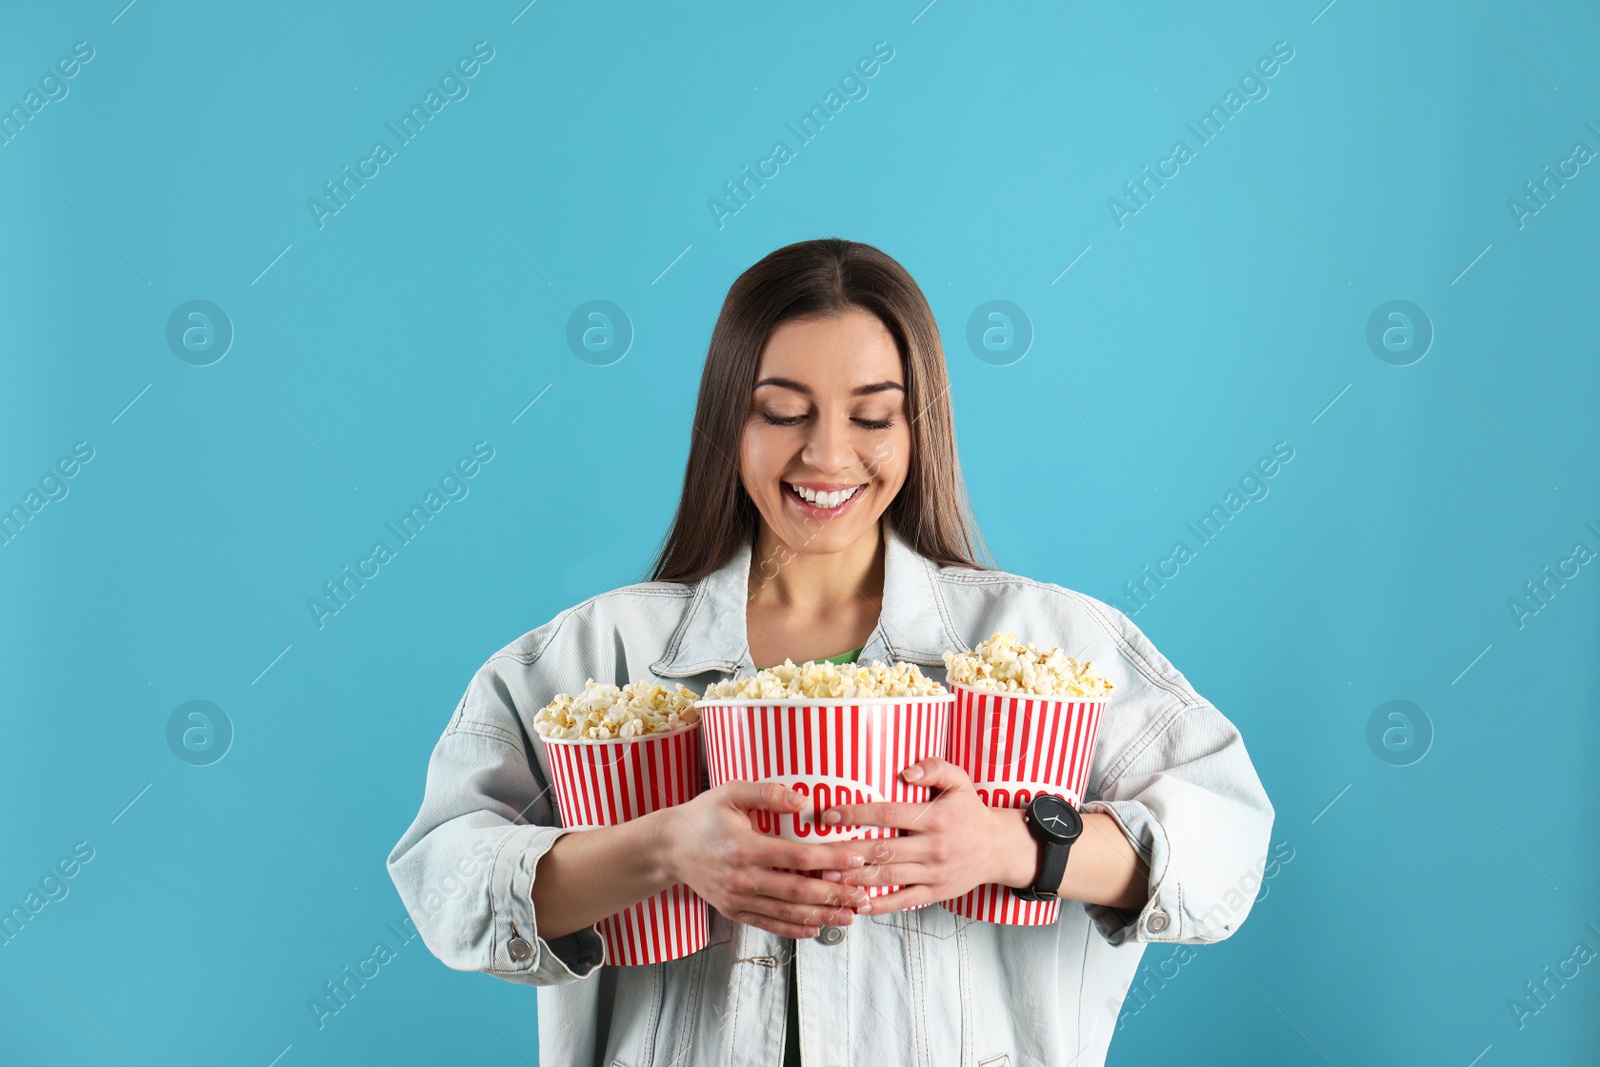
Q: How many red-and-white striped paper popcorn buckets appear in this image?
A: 3